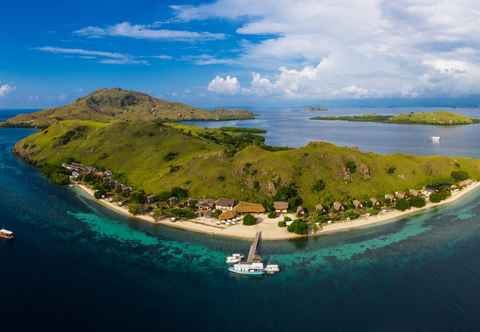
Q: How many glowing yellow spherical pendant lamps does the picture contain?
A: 0